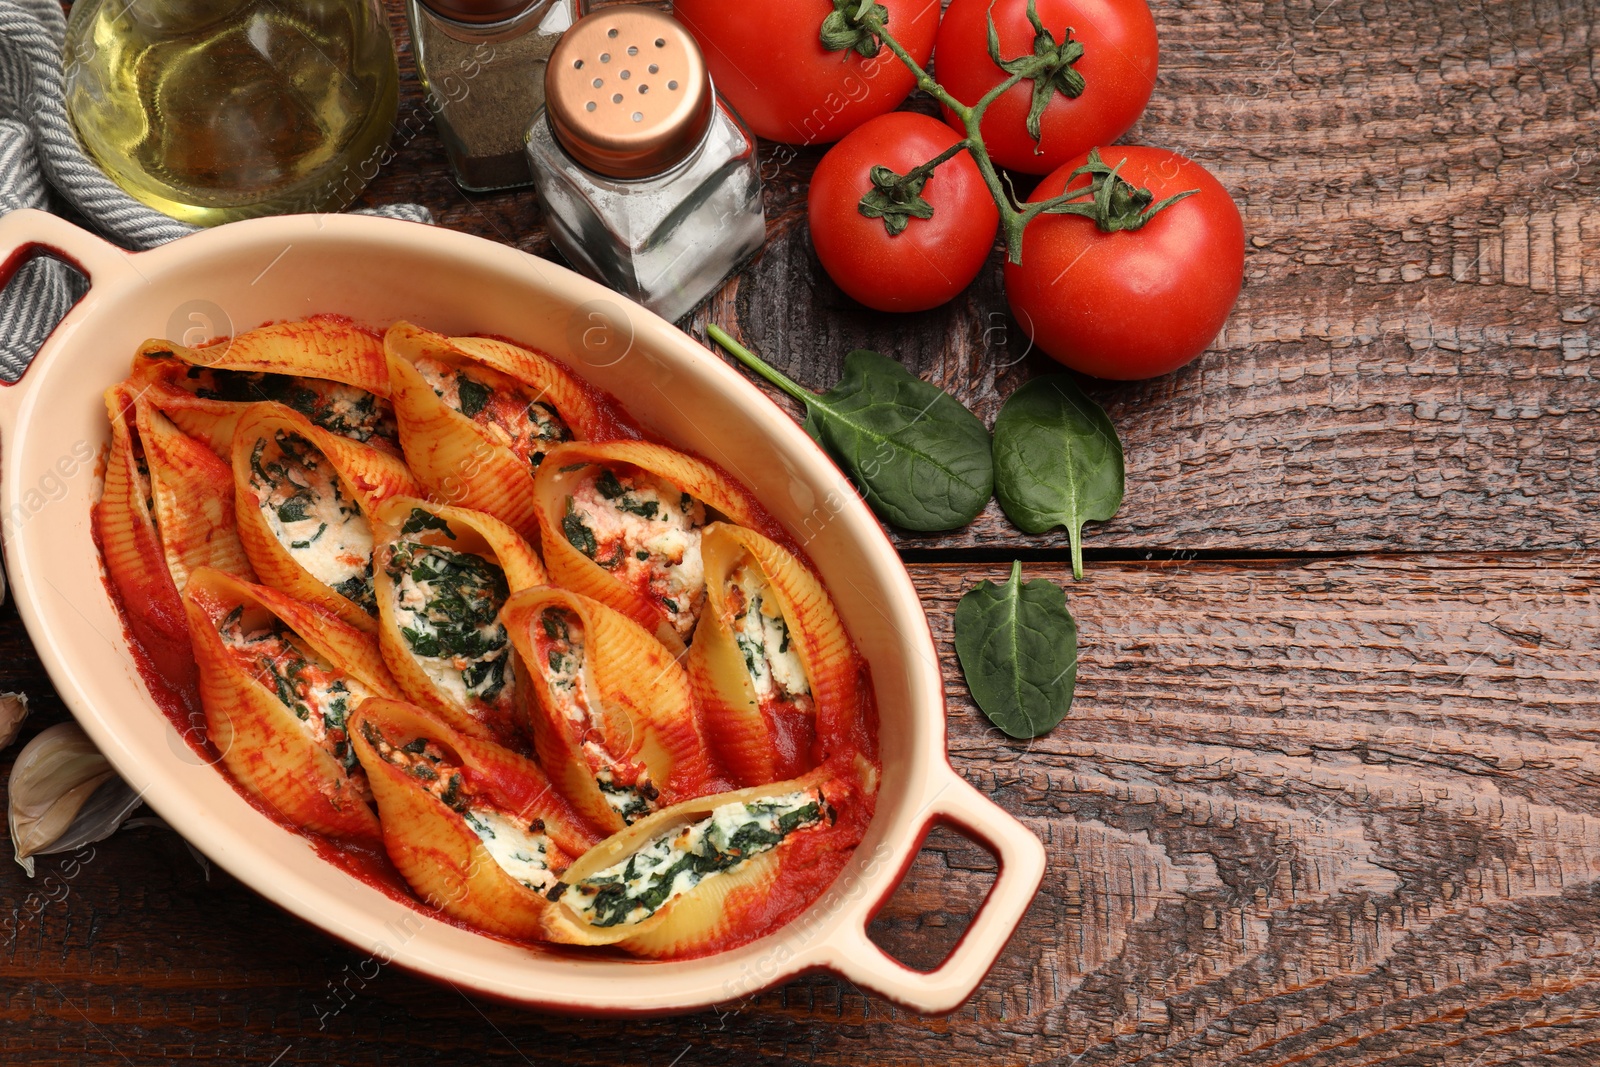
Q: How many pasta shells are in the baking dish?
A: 11